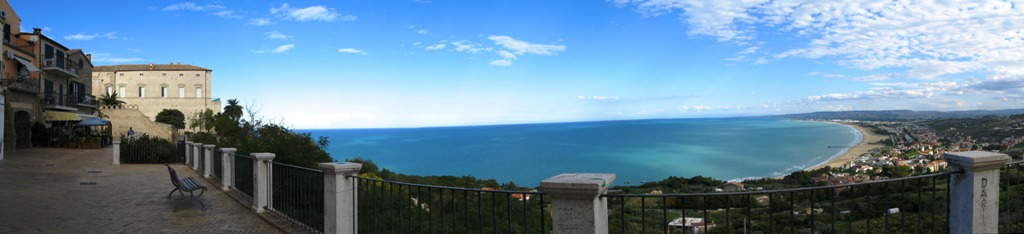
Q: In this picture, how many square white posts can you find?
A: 9